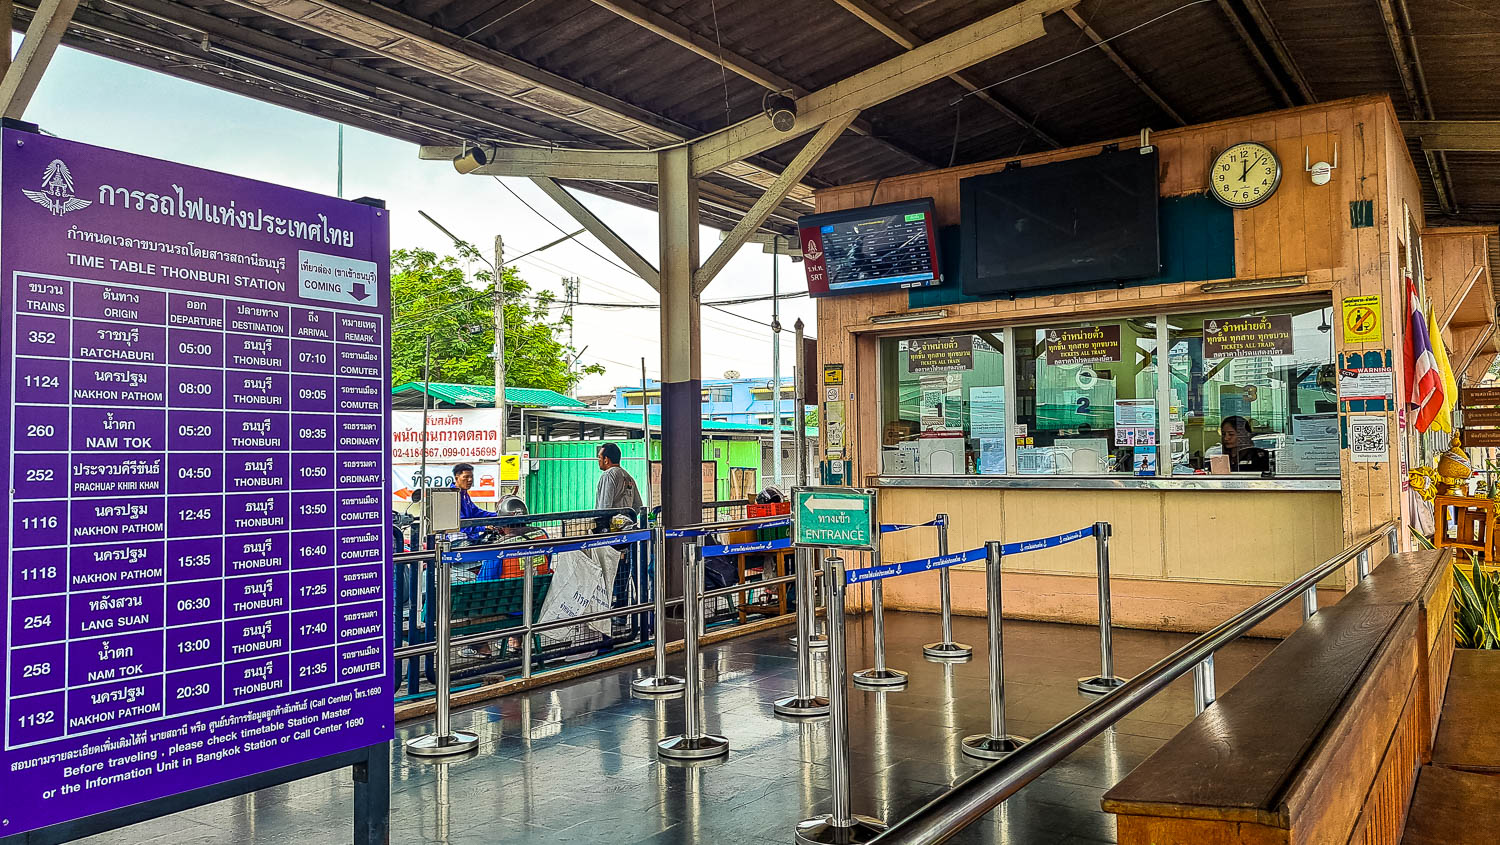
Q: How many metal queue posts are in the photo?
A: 10